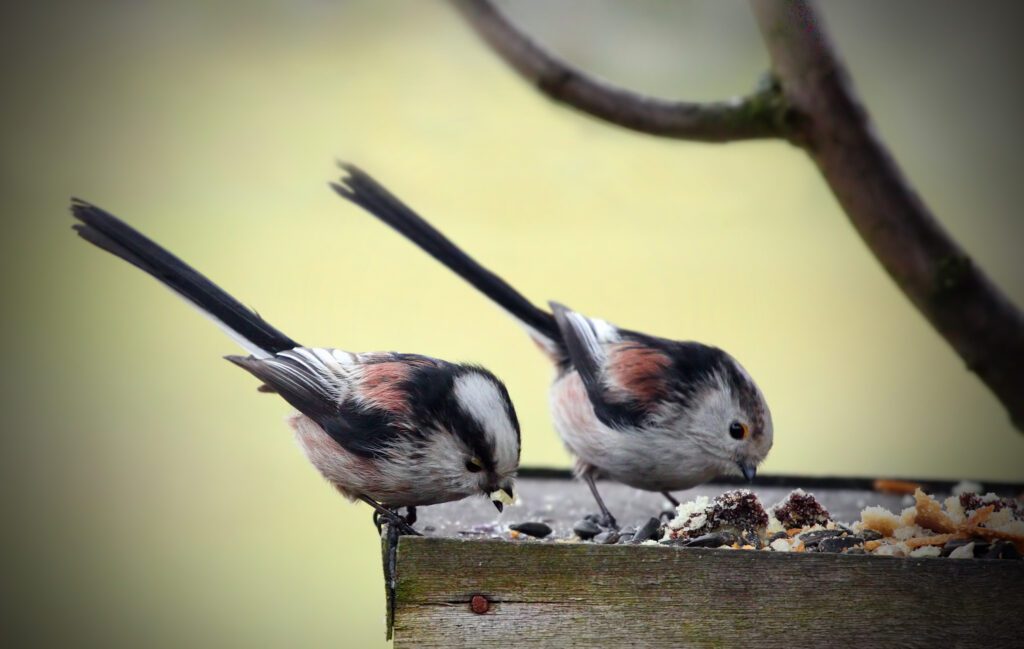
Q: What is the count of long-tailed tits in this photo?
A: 2